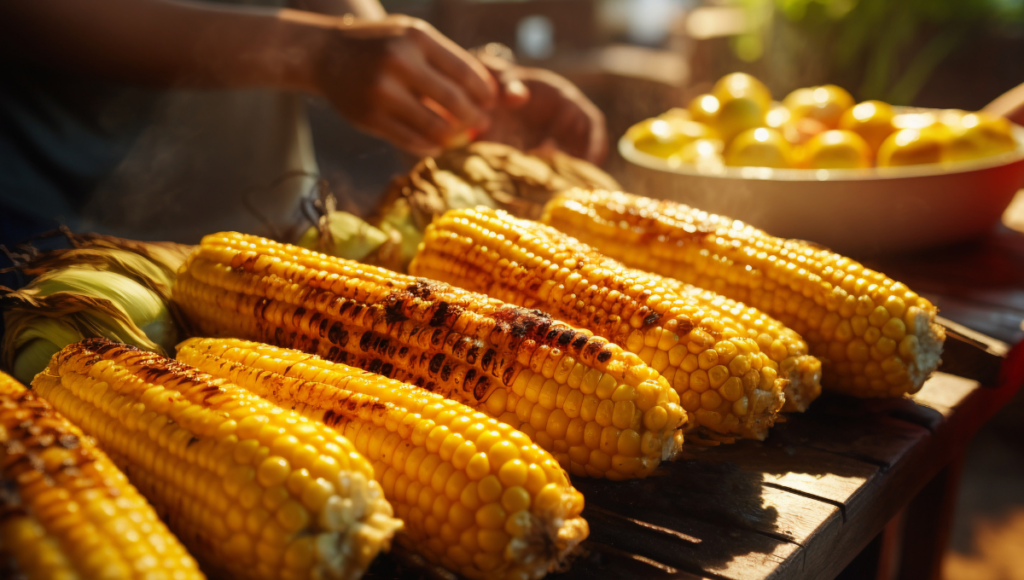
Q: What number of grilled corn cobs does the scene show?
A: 7